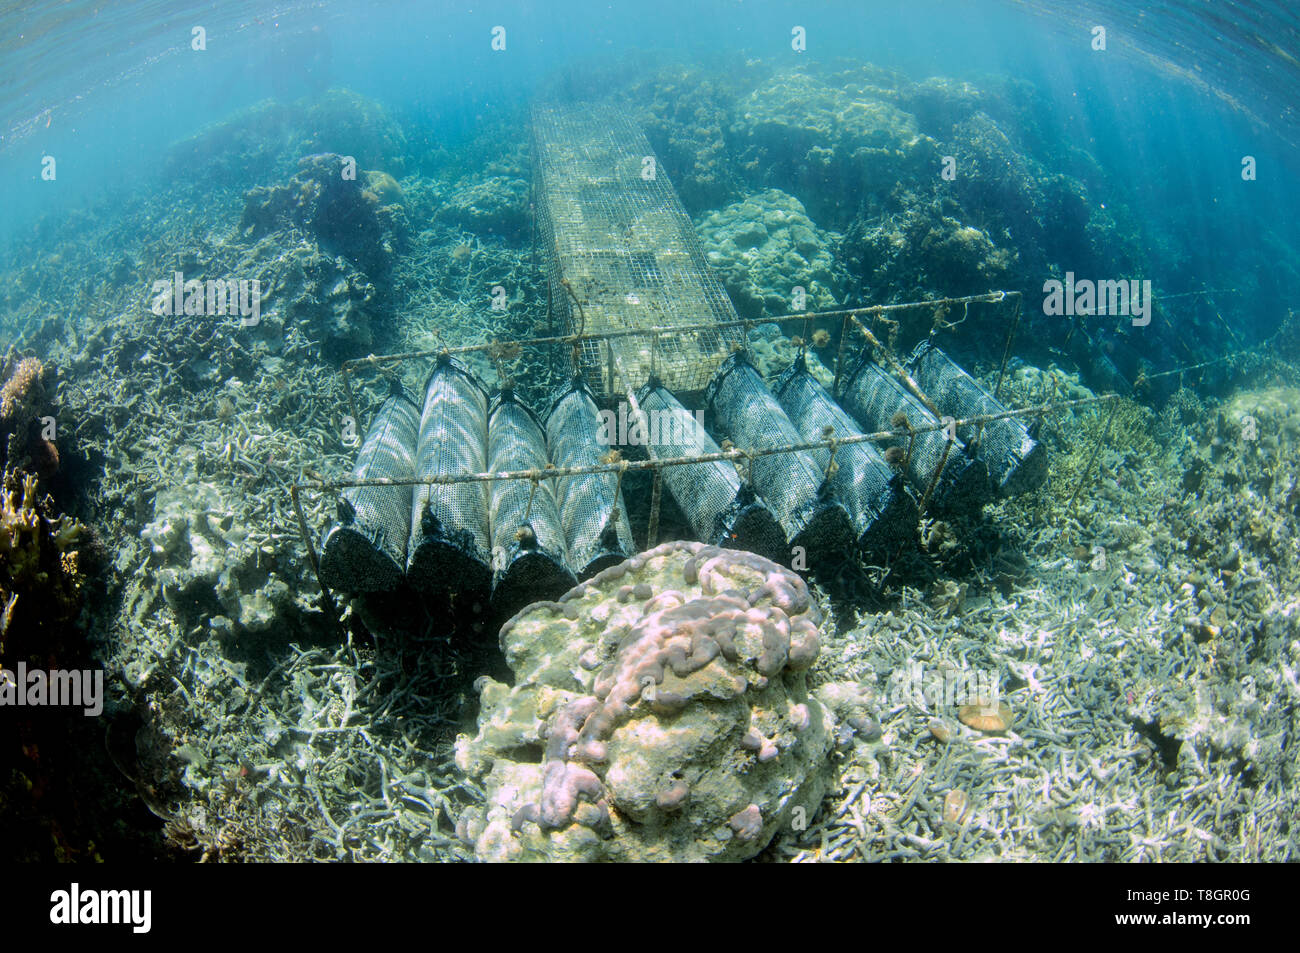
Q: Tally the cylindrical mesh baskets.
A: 9